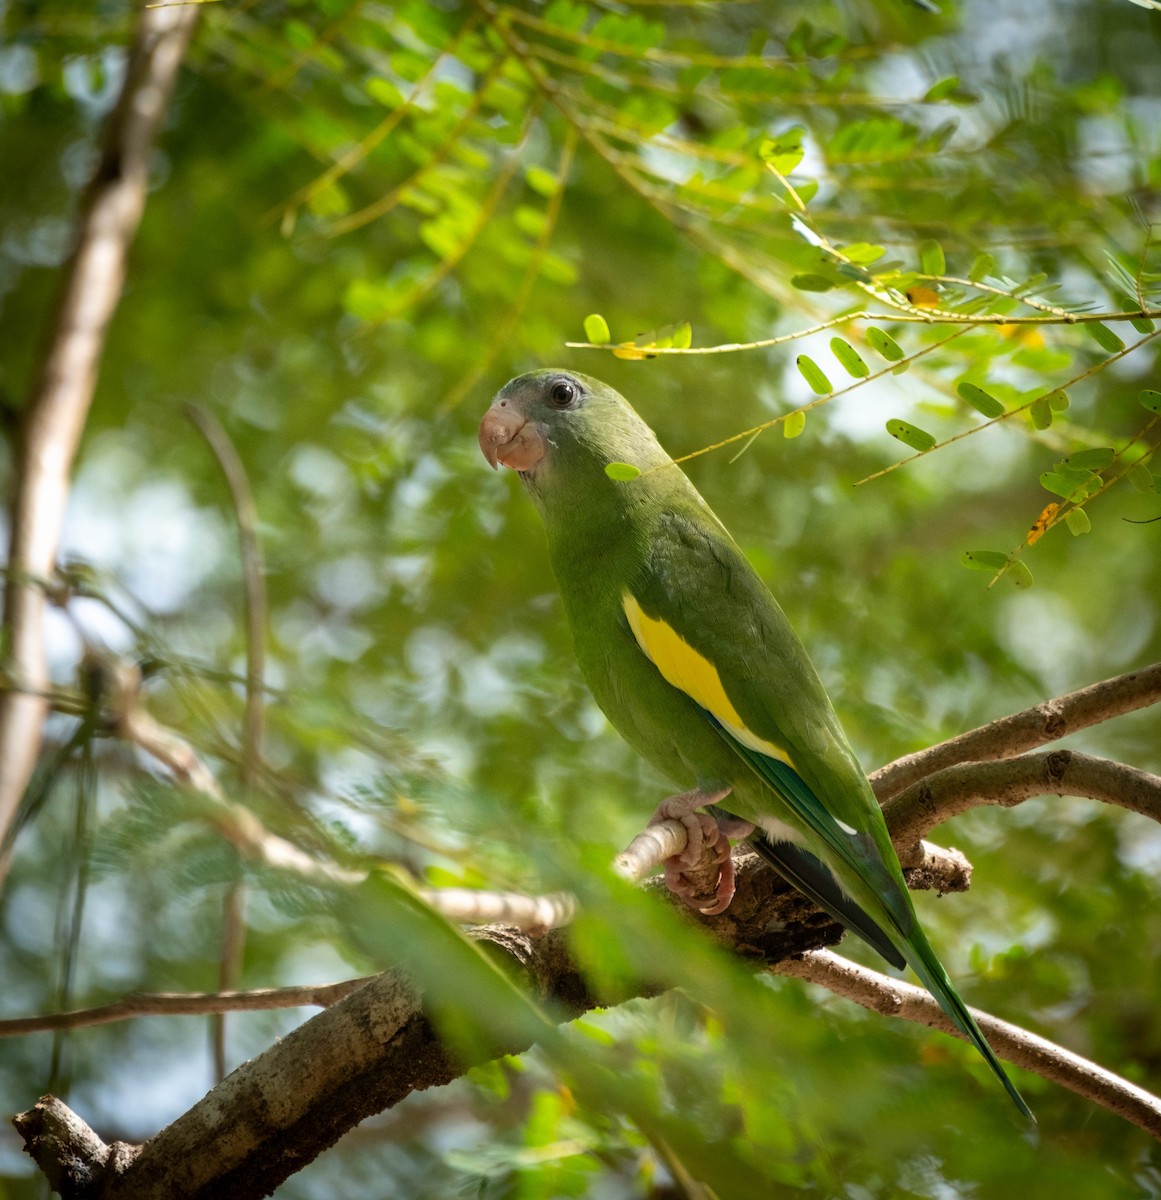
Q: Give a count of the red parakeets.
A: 0